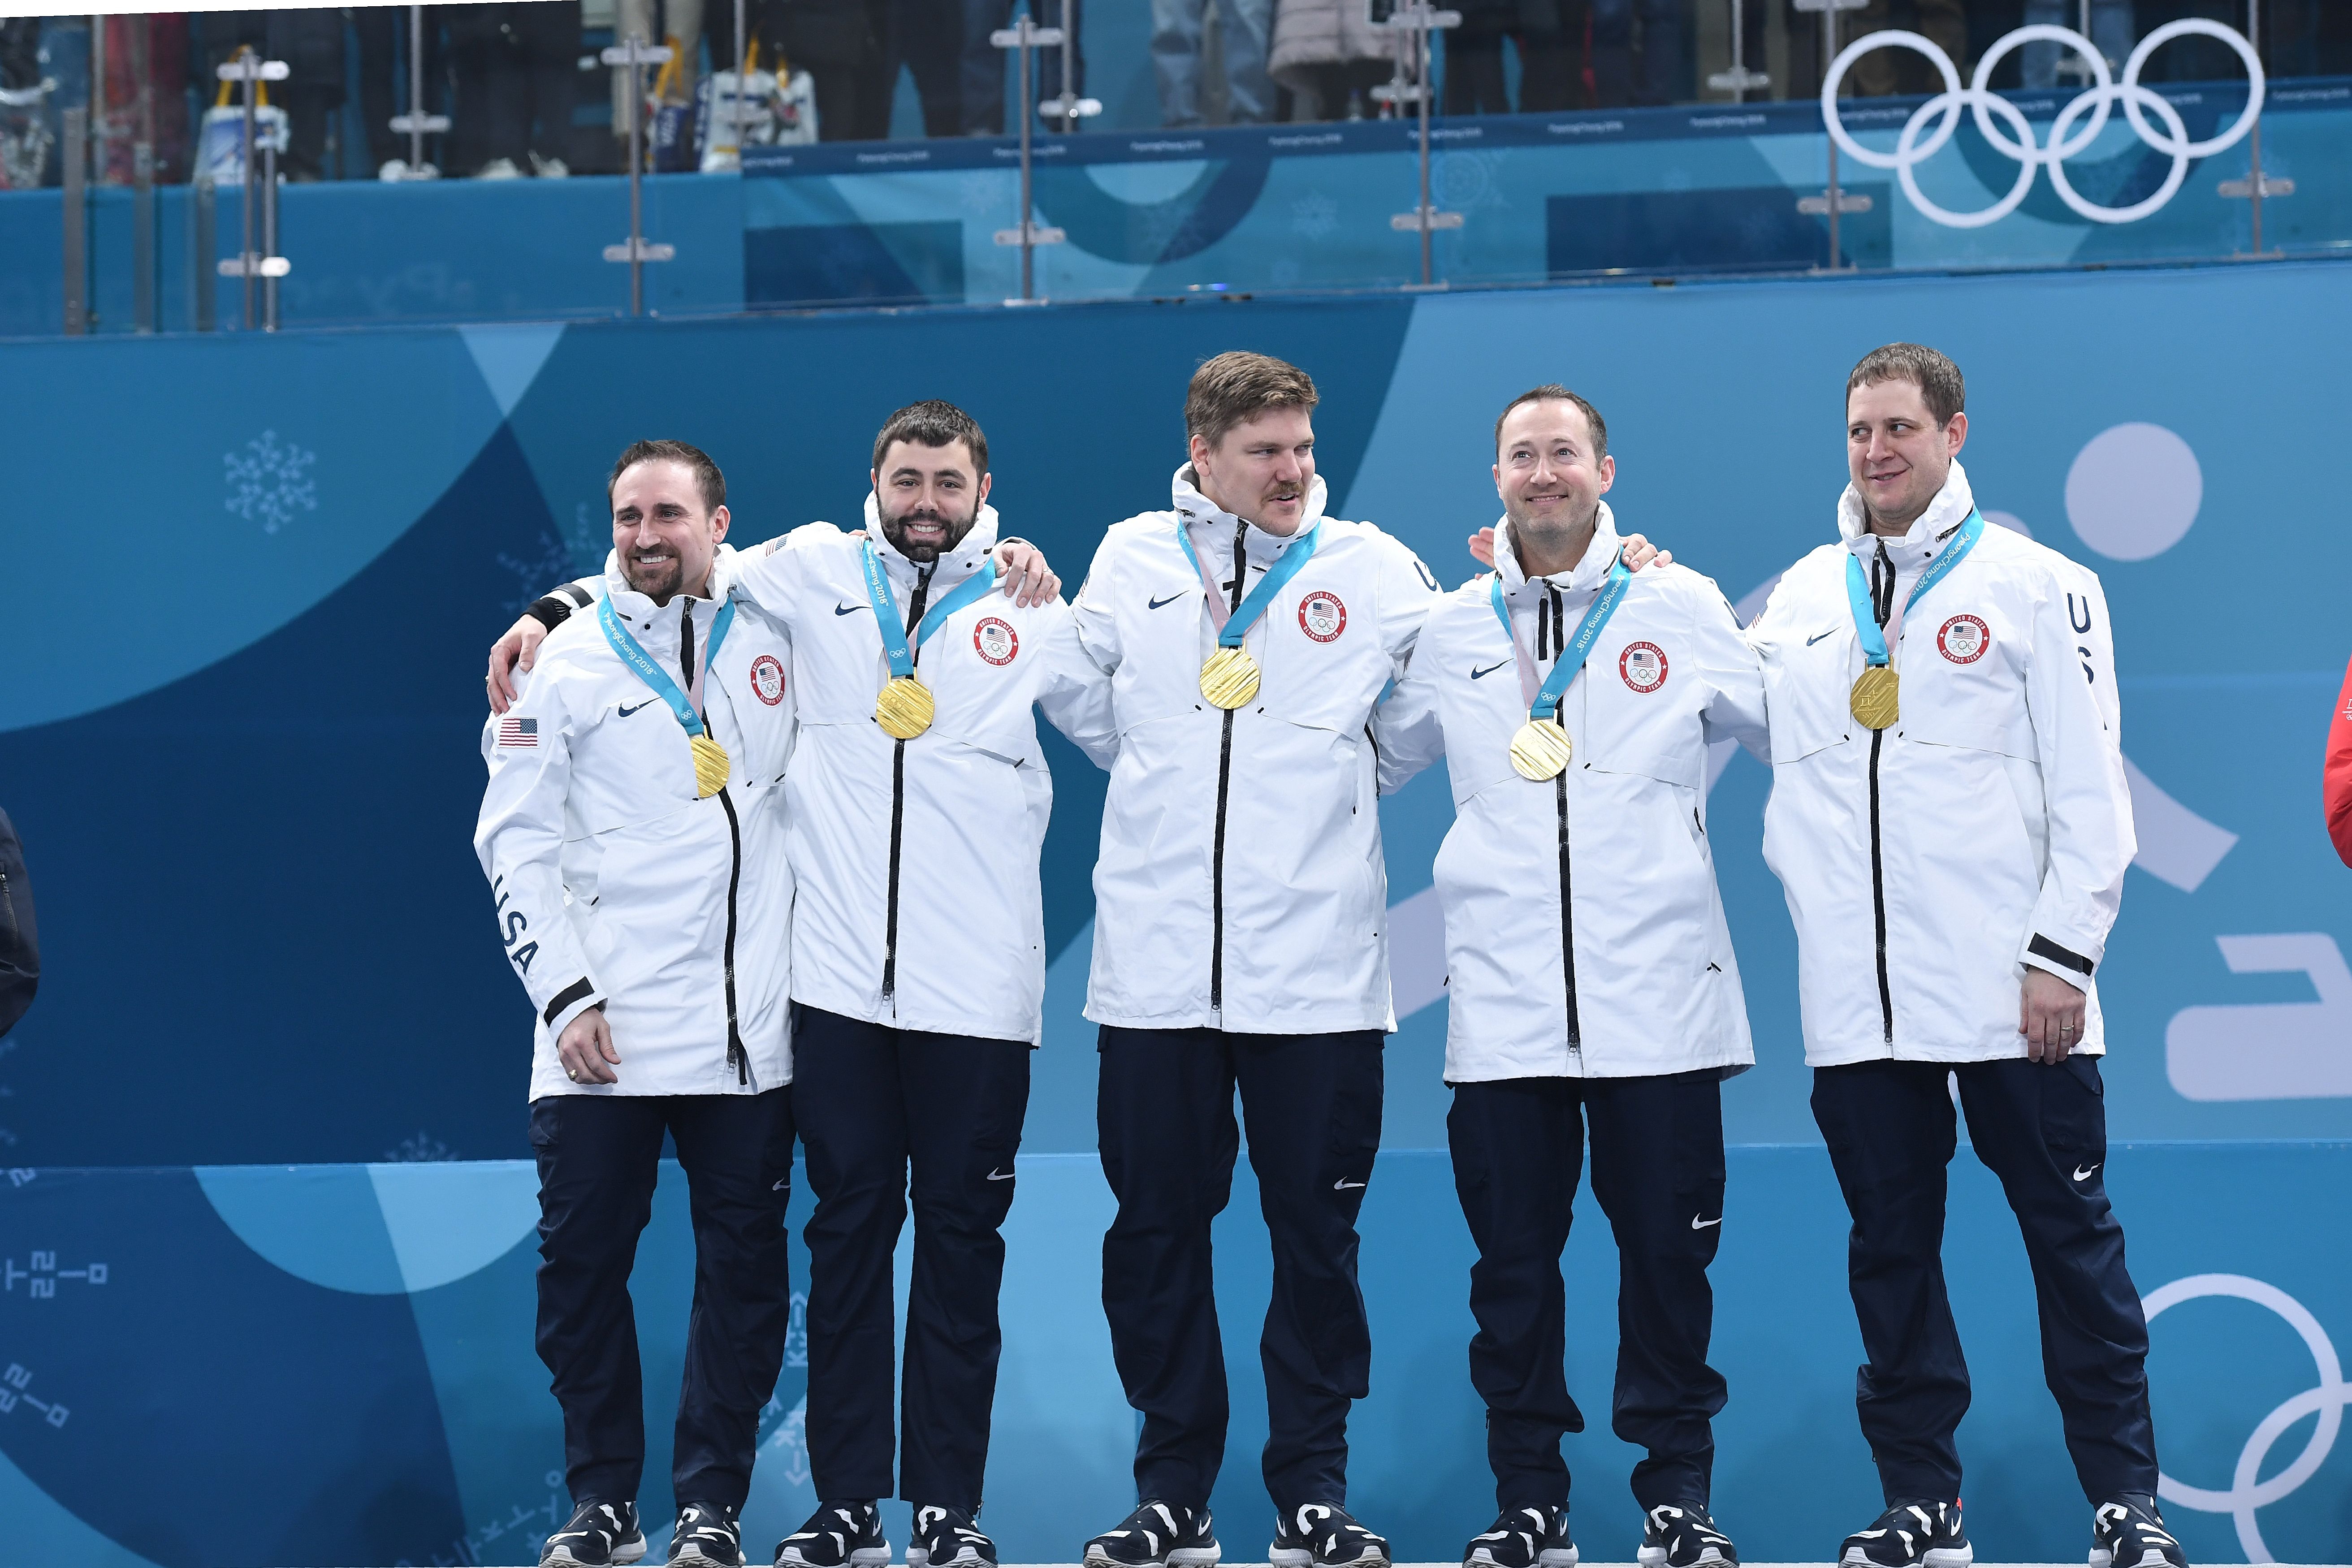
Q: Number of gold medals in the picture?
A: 5